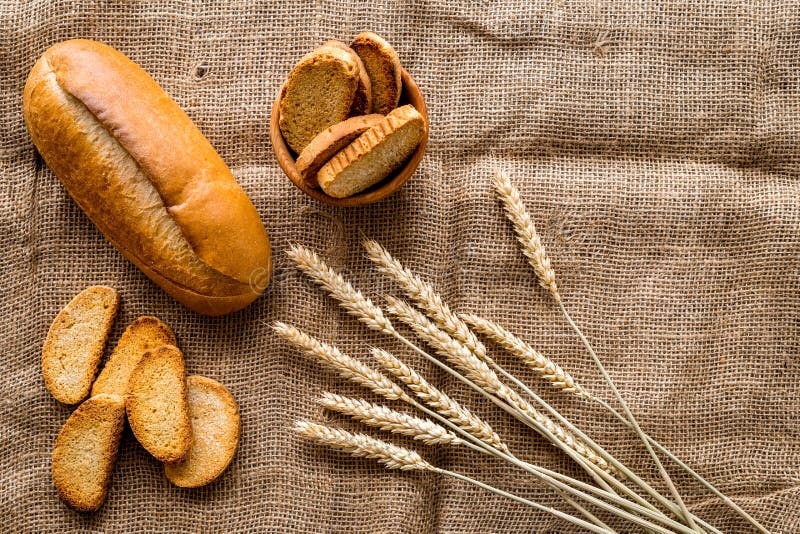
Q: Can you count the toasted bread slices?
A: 10